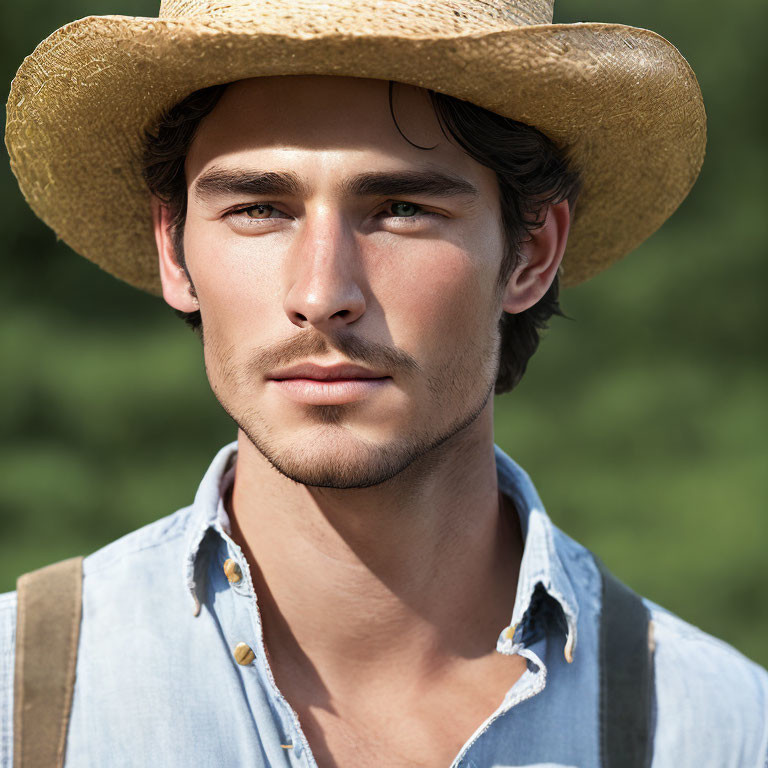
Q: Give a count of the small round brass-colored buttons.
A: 2